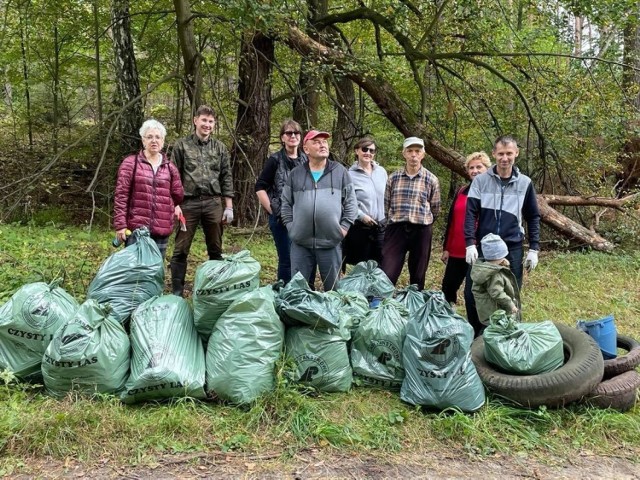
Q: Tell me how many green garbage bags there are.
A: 14